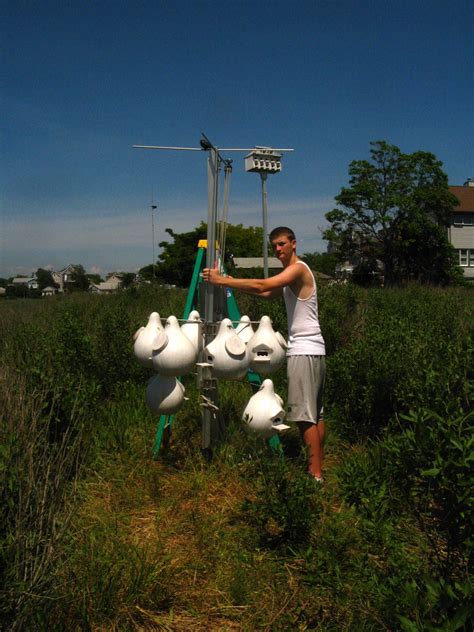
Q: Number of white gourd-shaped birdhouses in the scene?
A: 8